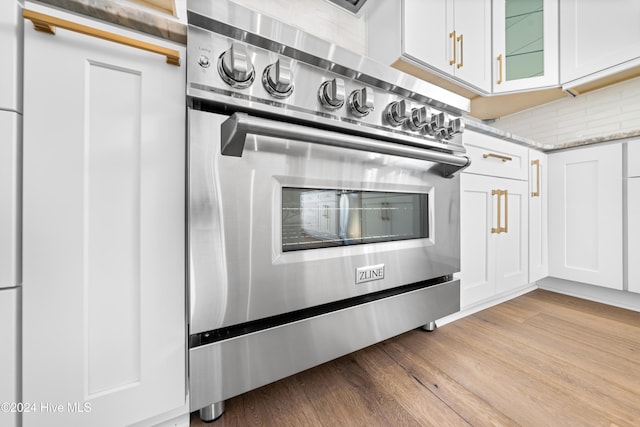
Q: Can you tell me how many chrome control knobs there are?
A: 8